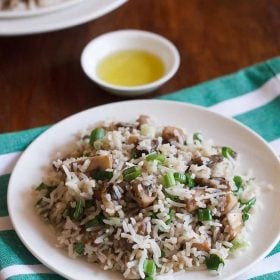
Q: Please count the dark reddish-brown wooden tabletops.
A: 1